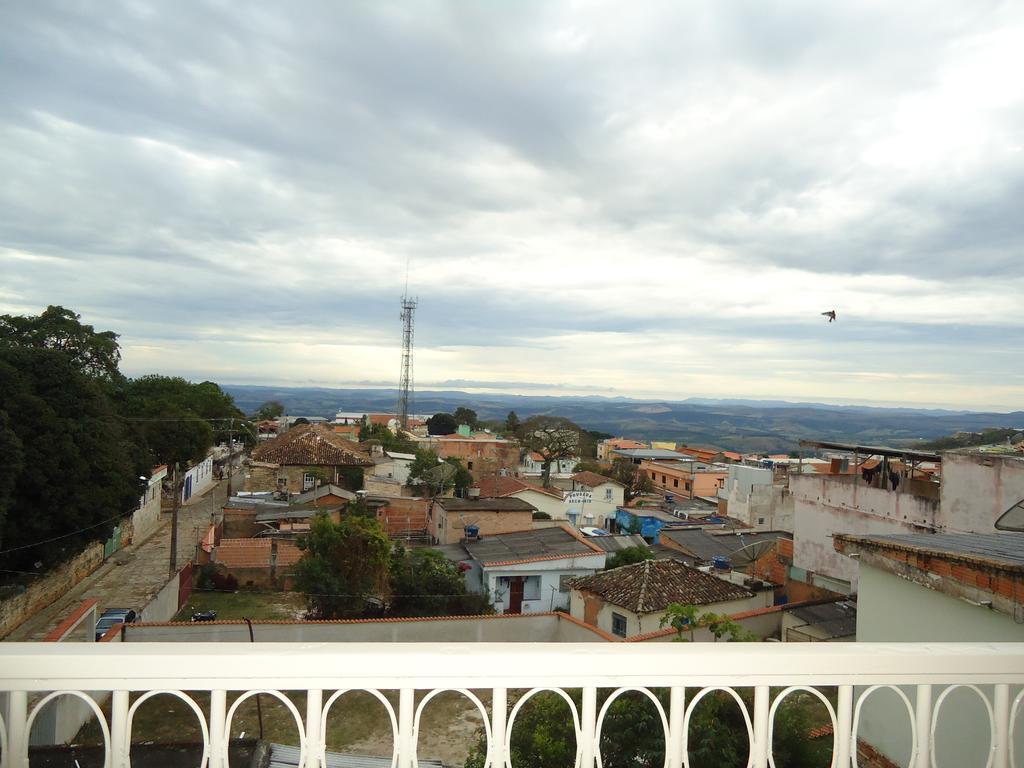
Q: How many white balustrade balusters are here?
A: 12